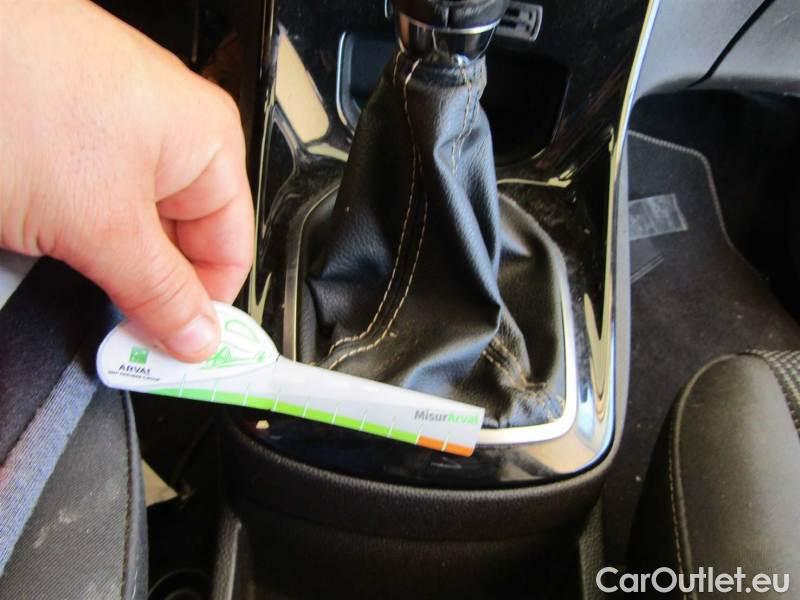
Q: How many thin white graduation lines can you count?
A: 10